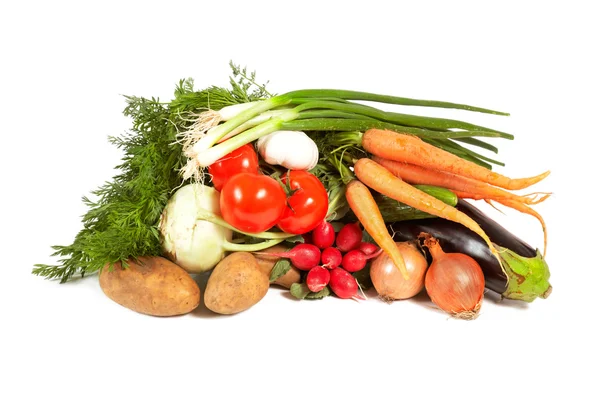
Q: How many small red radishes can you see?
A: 8